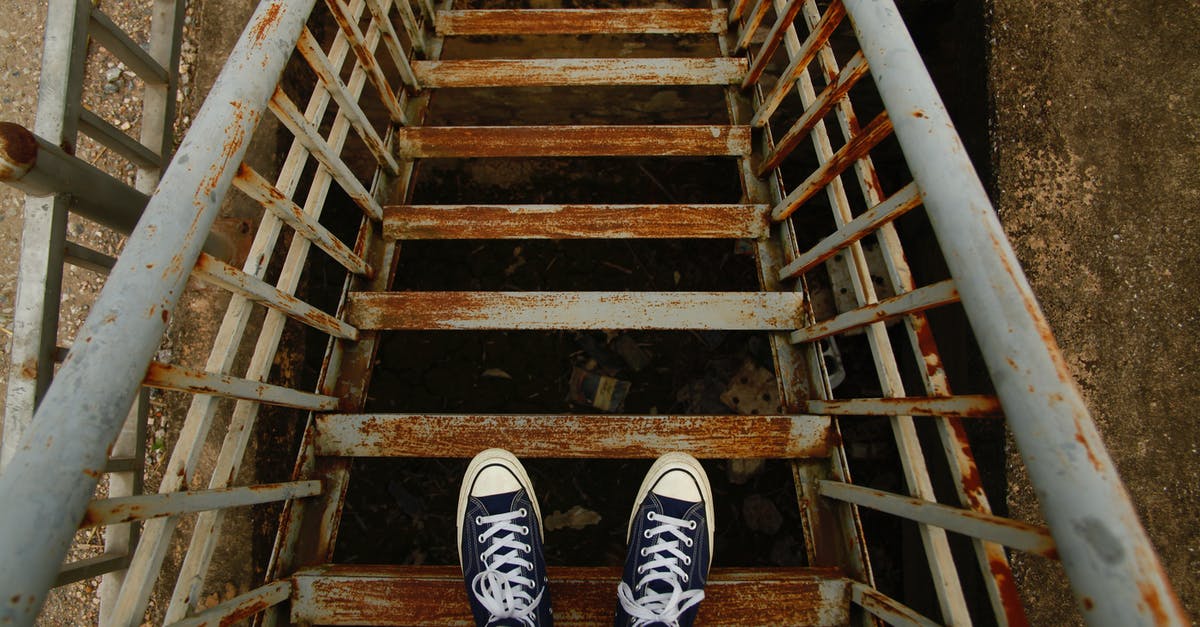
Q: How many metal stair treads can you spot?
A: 7